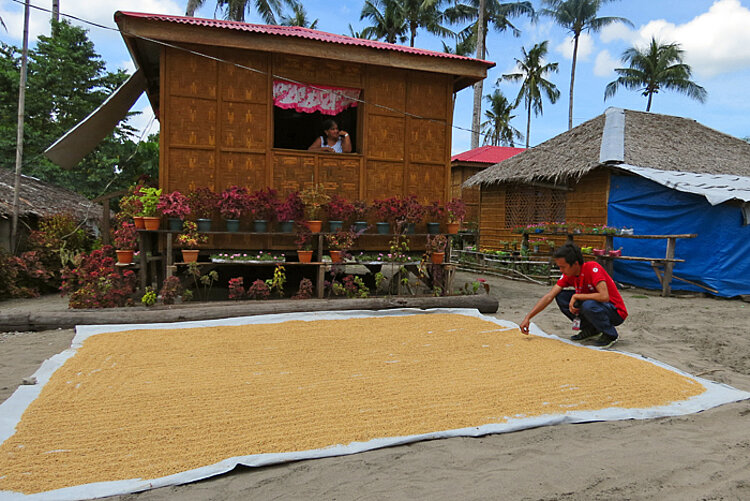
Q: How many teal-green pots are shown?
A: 10